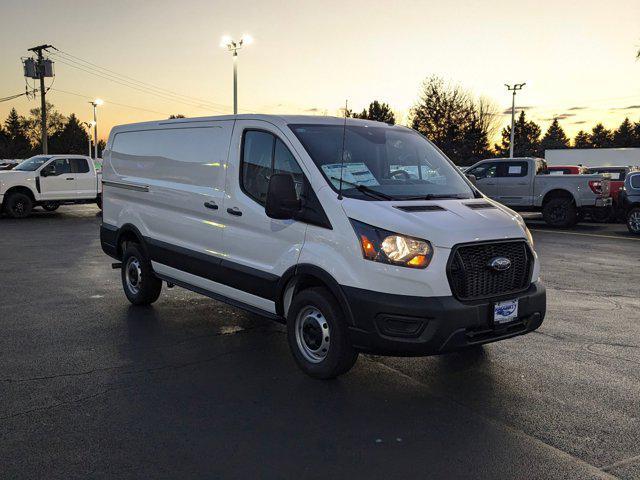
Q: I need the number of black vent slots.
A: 2